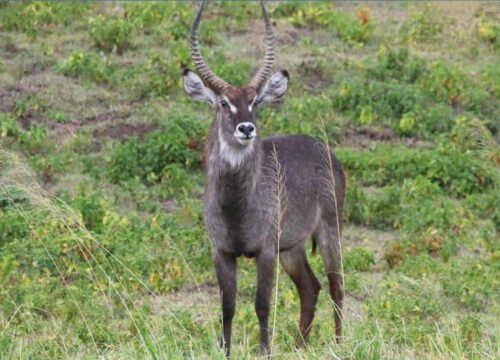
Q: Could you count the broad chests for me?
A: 1